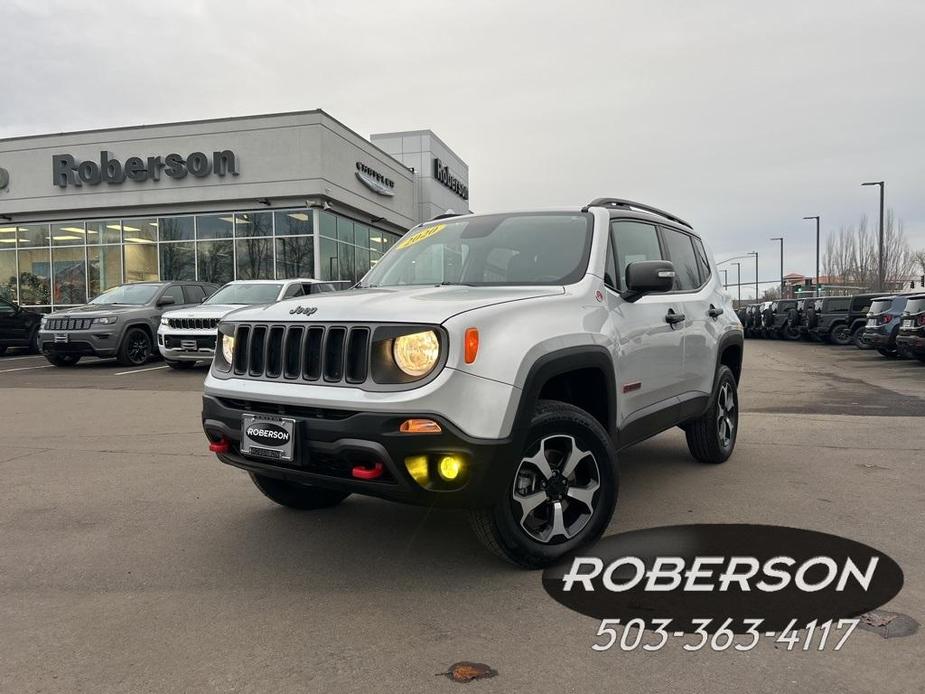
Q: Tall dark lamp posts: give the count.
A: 6